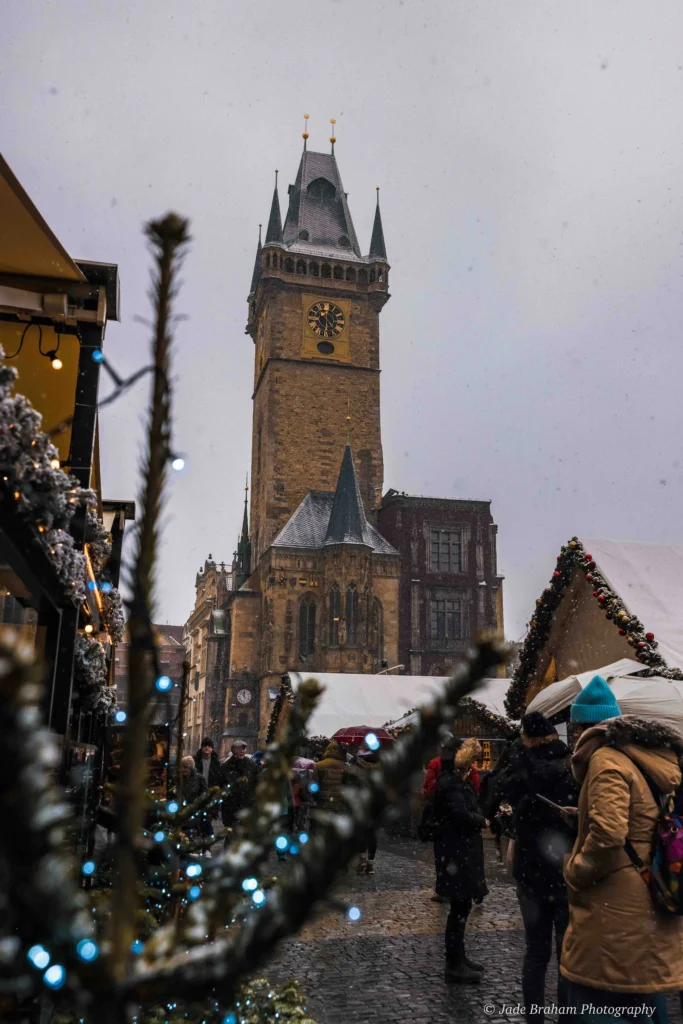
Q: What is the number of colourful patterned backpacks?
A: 1